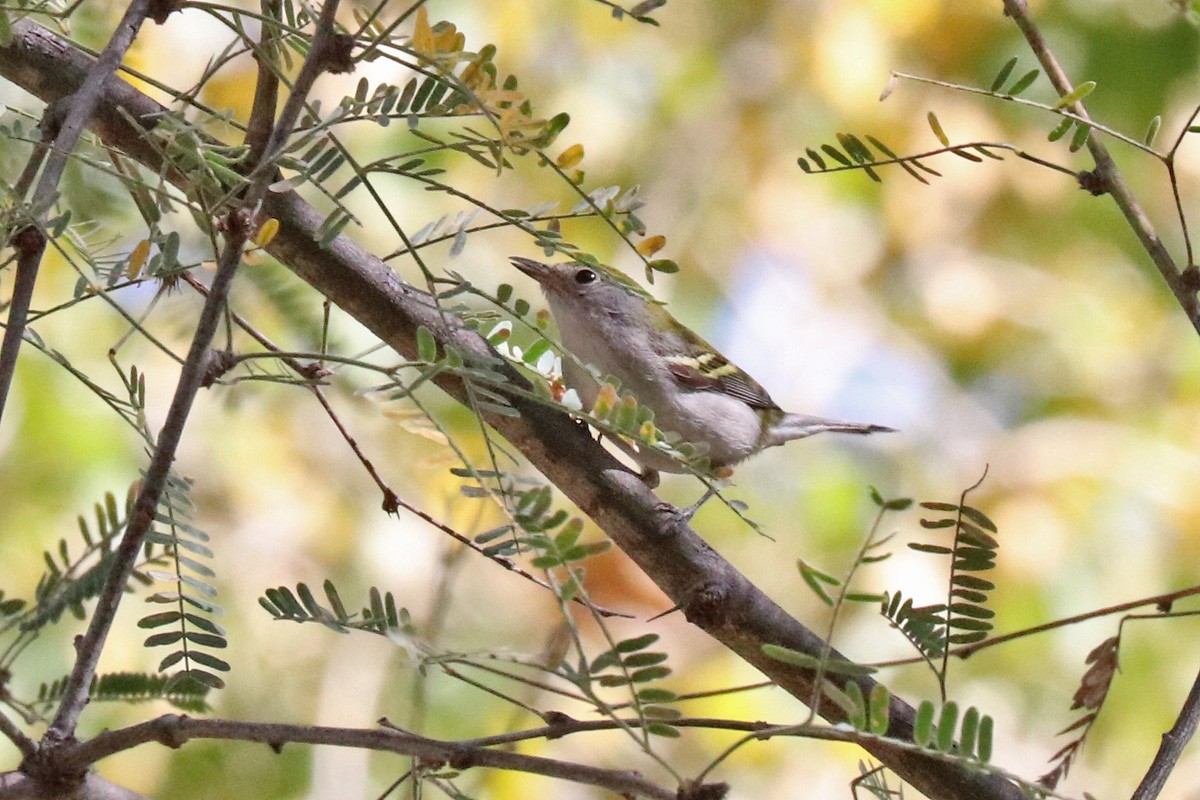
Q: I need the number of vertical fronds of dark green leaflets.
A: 2